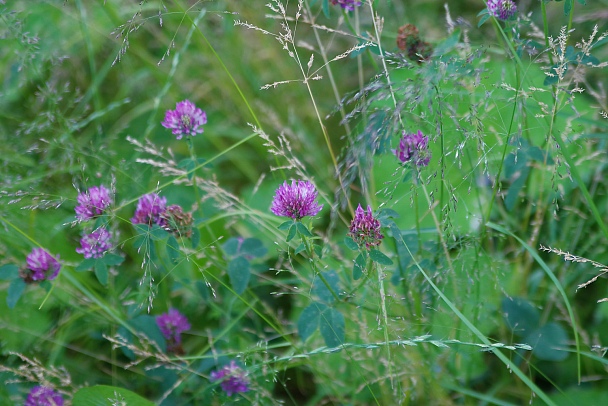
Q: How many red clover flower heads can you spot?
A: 13